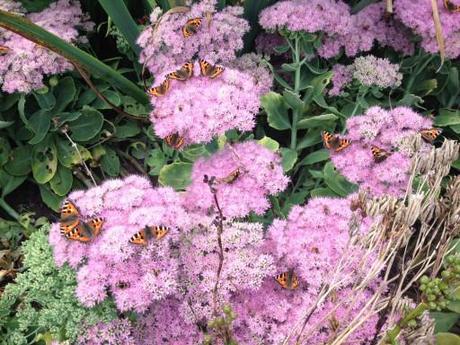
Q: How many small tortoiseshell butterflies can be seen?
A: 15